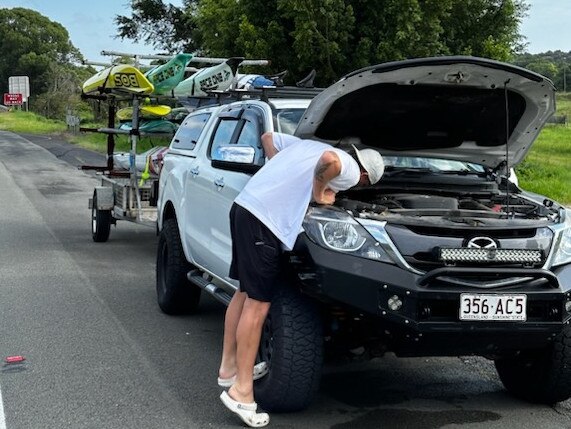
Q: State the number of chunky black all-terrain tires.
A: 3